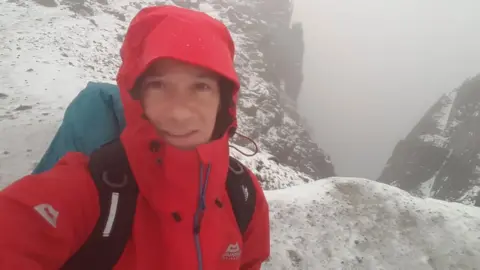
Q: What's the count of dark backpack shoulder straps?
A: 2